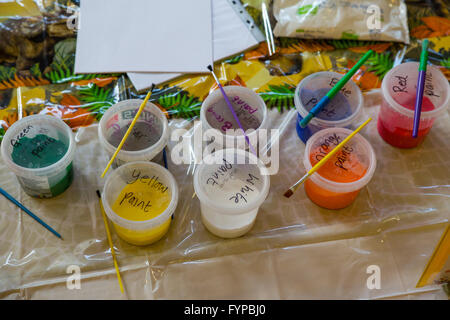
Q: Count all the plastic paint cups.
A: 8